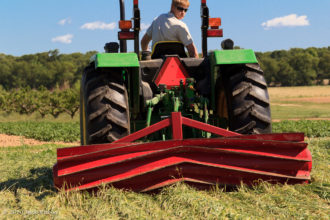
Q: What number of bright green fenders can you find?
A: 2